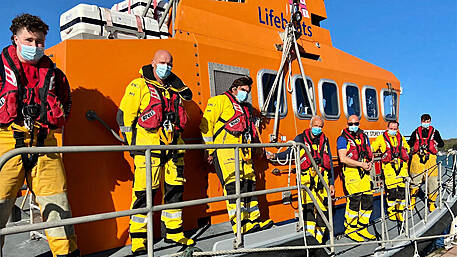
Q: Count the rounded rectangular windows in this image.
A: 6